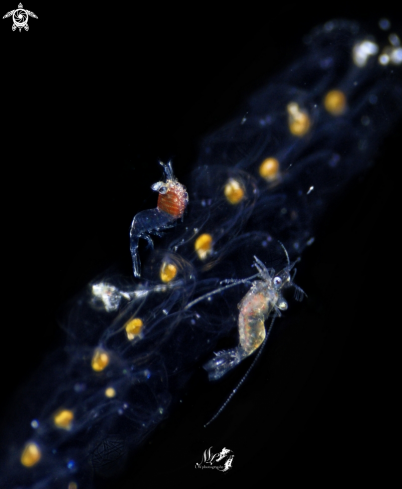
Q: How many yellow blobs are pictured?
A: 11